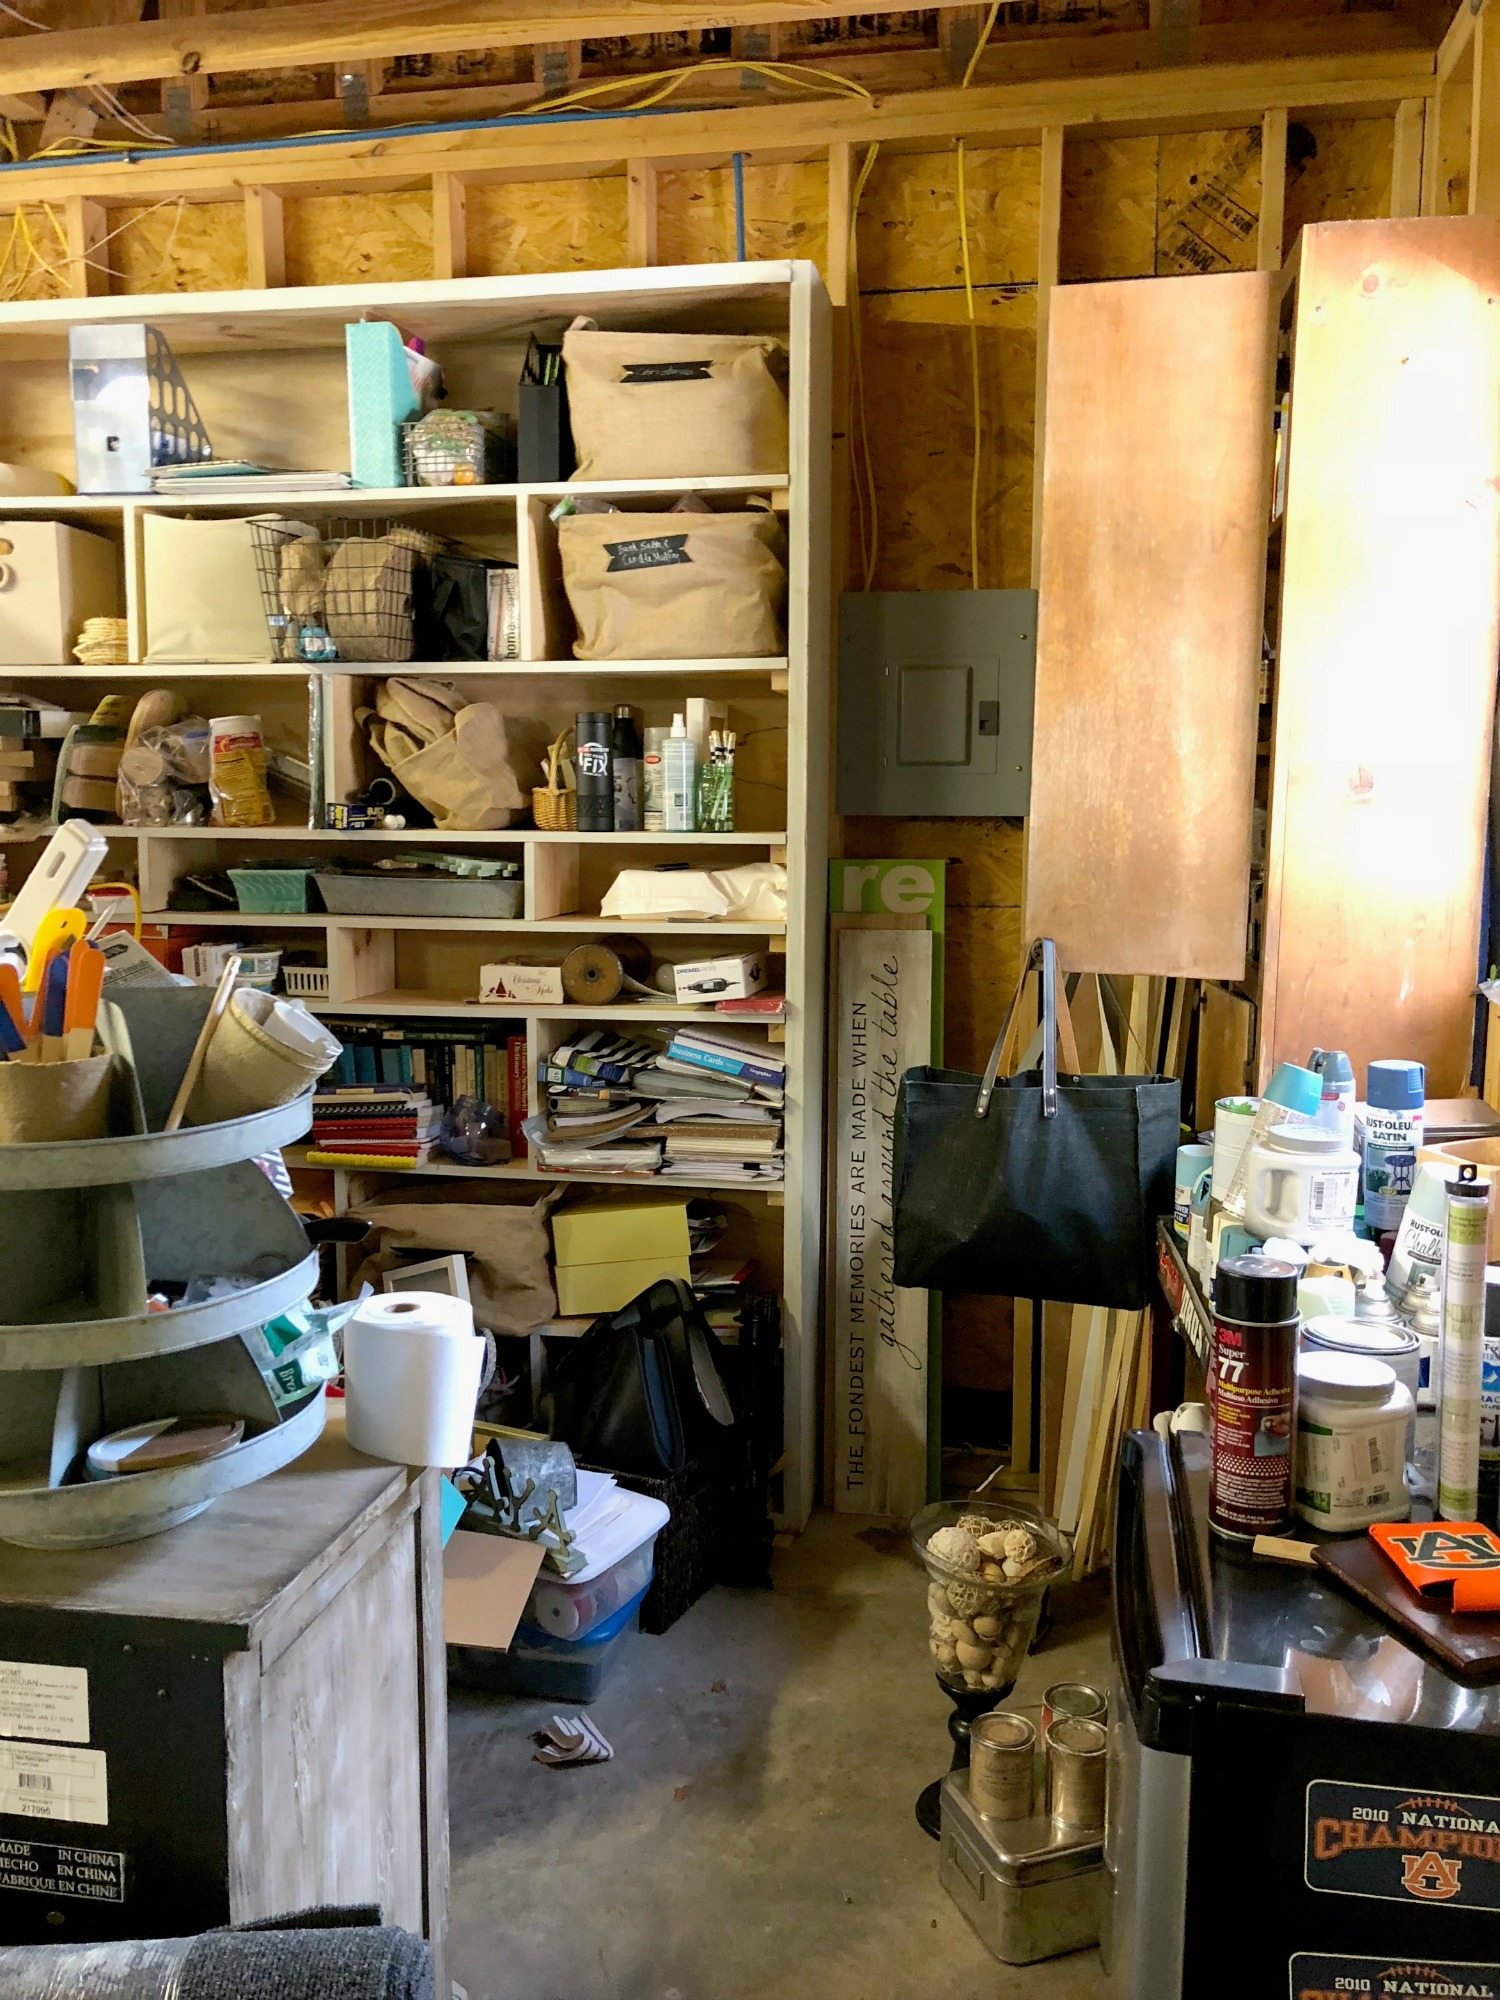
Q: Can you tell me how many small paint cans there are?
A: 3